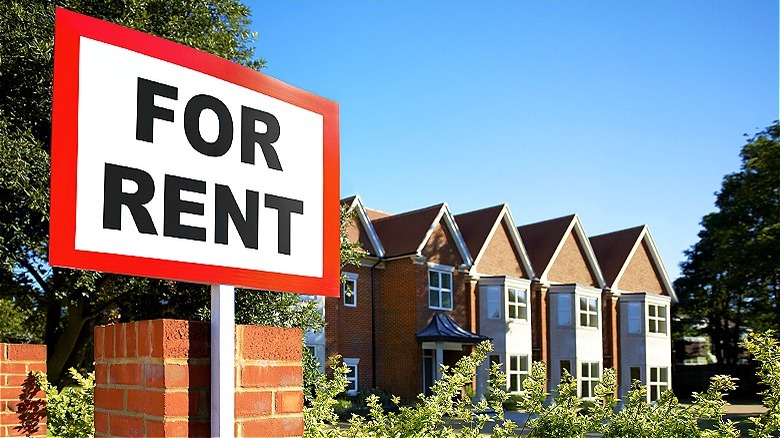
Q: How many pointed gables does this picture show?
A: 5